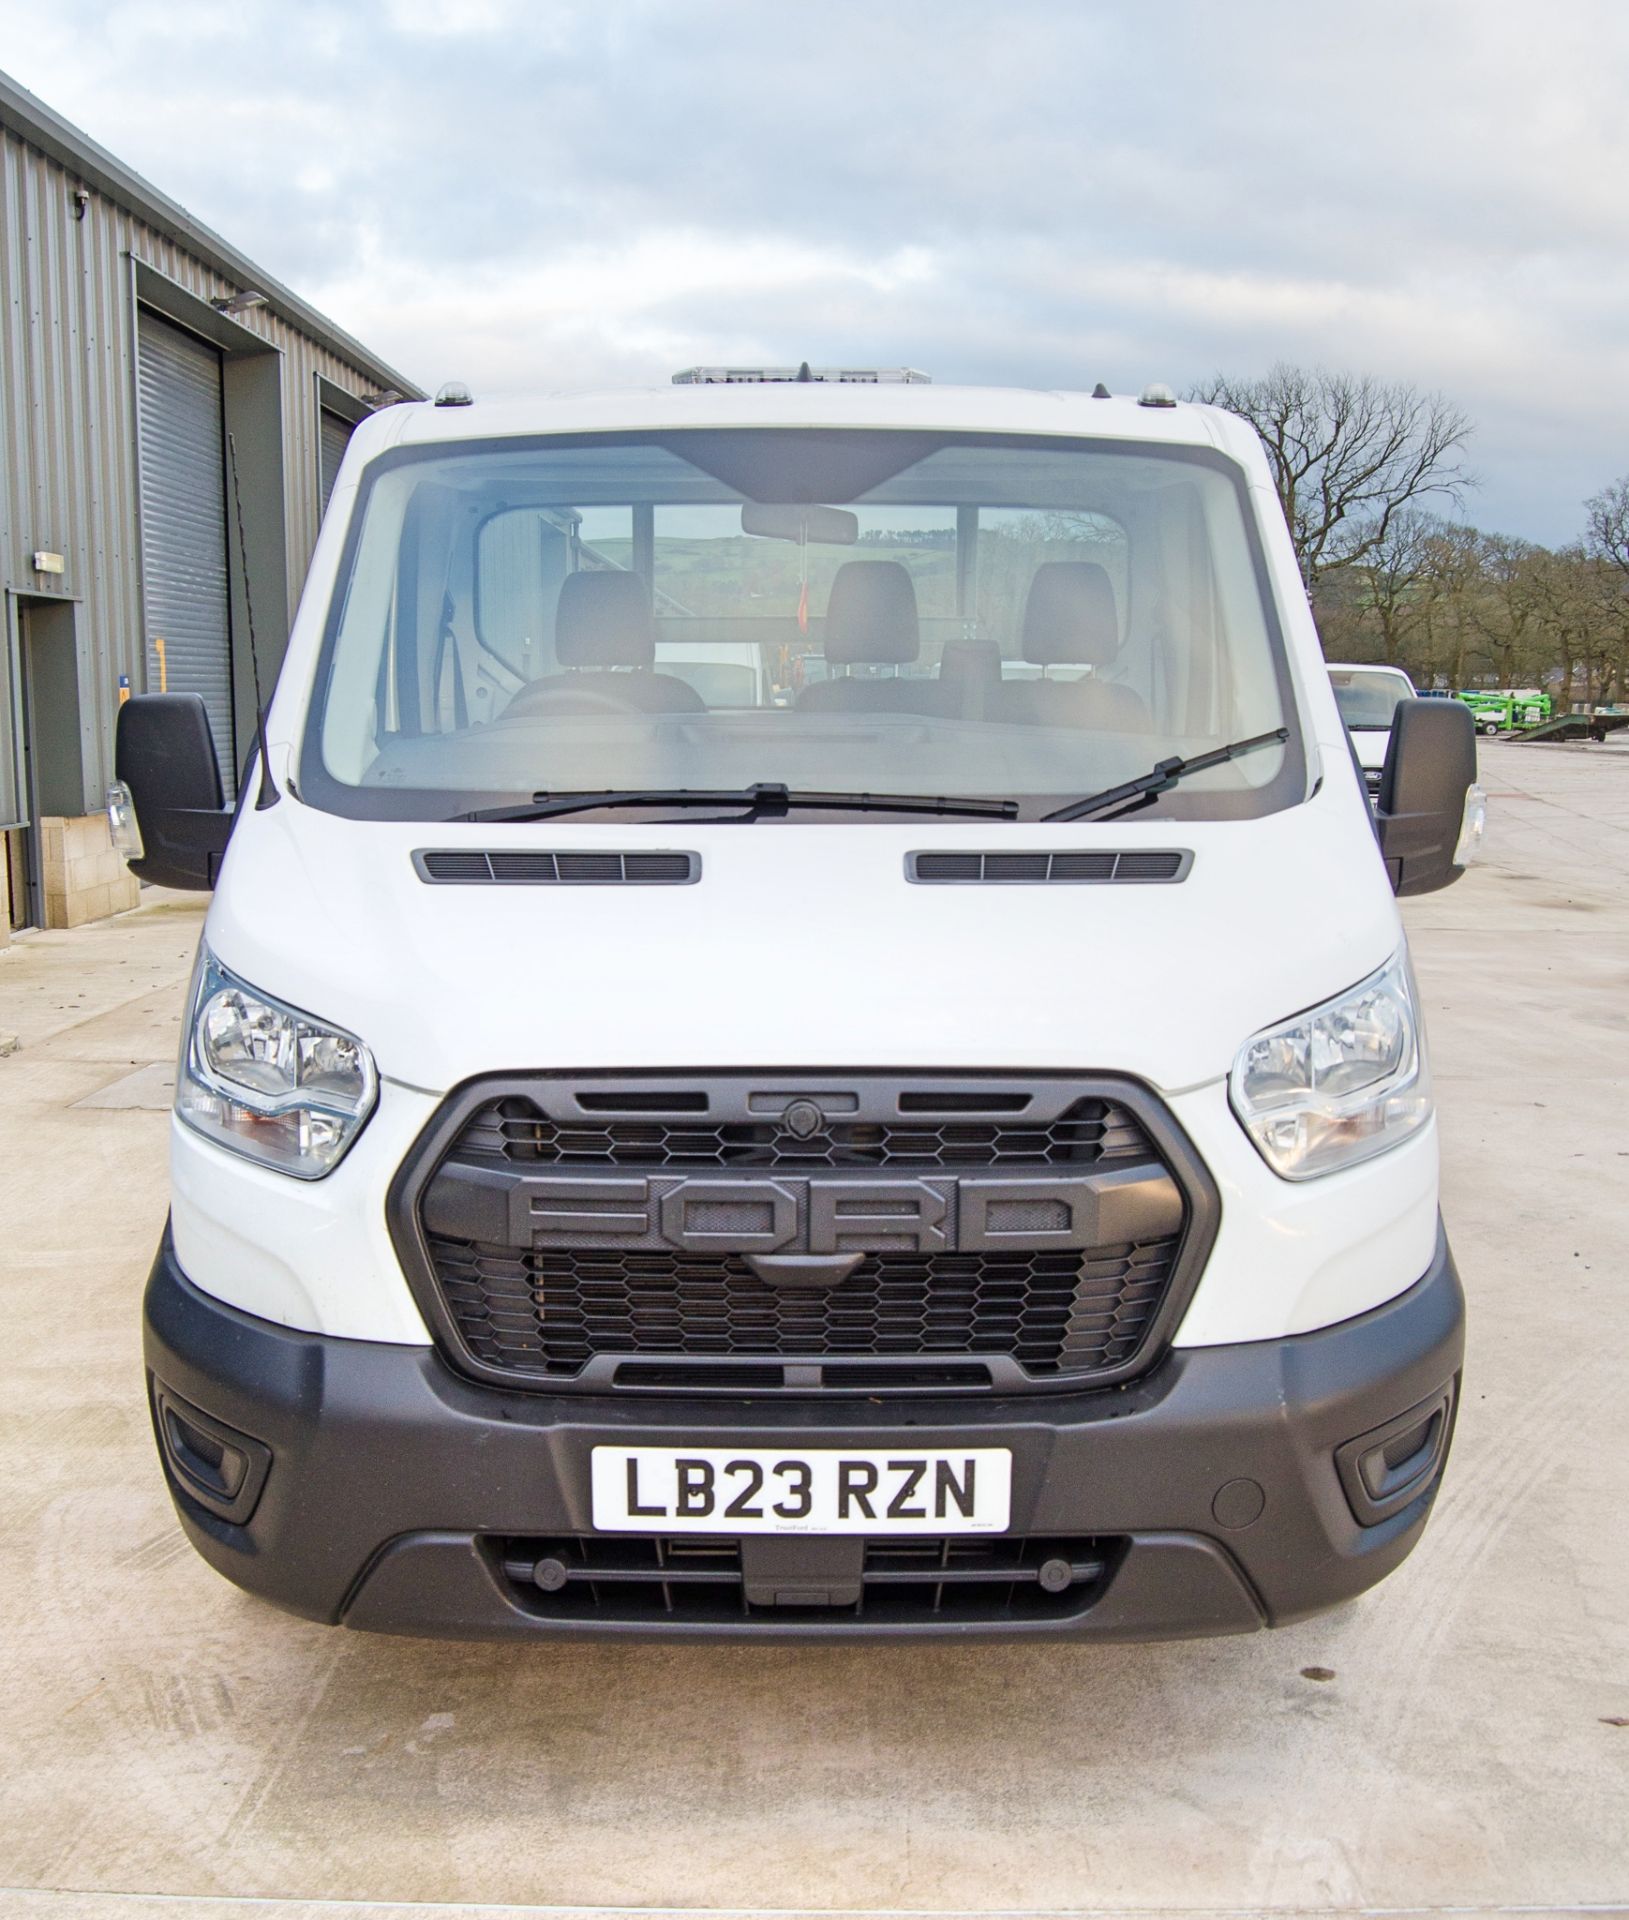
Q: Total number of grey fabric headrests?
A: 3